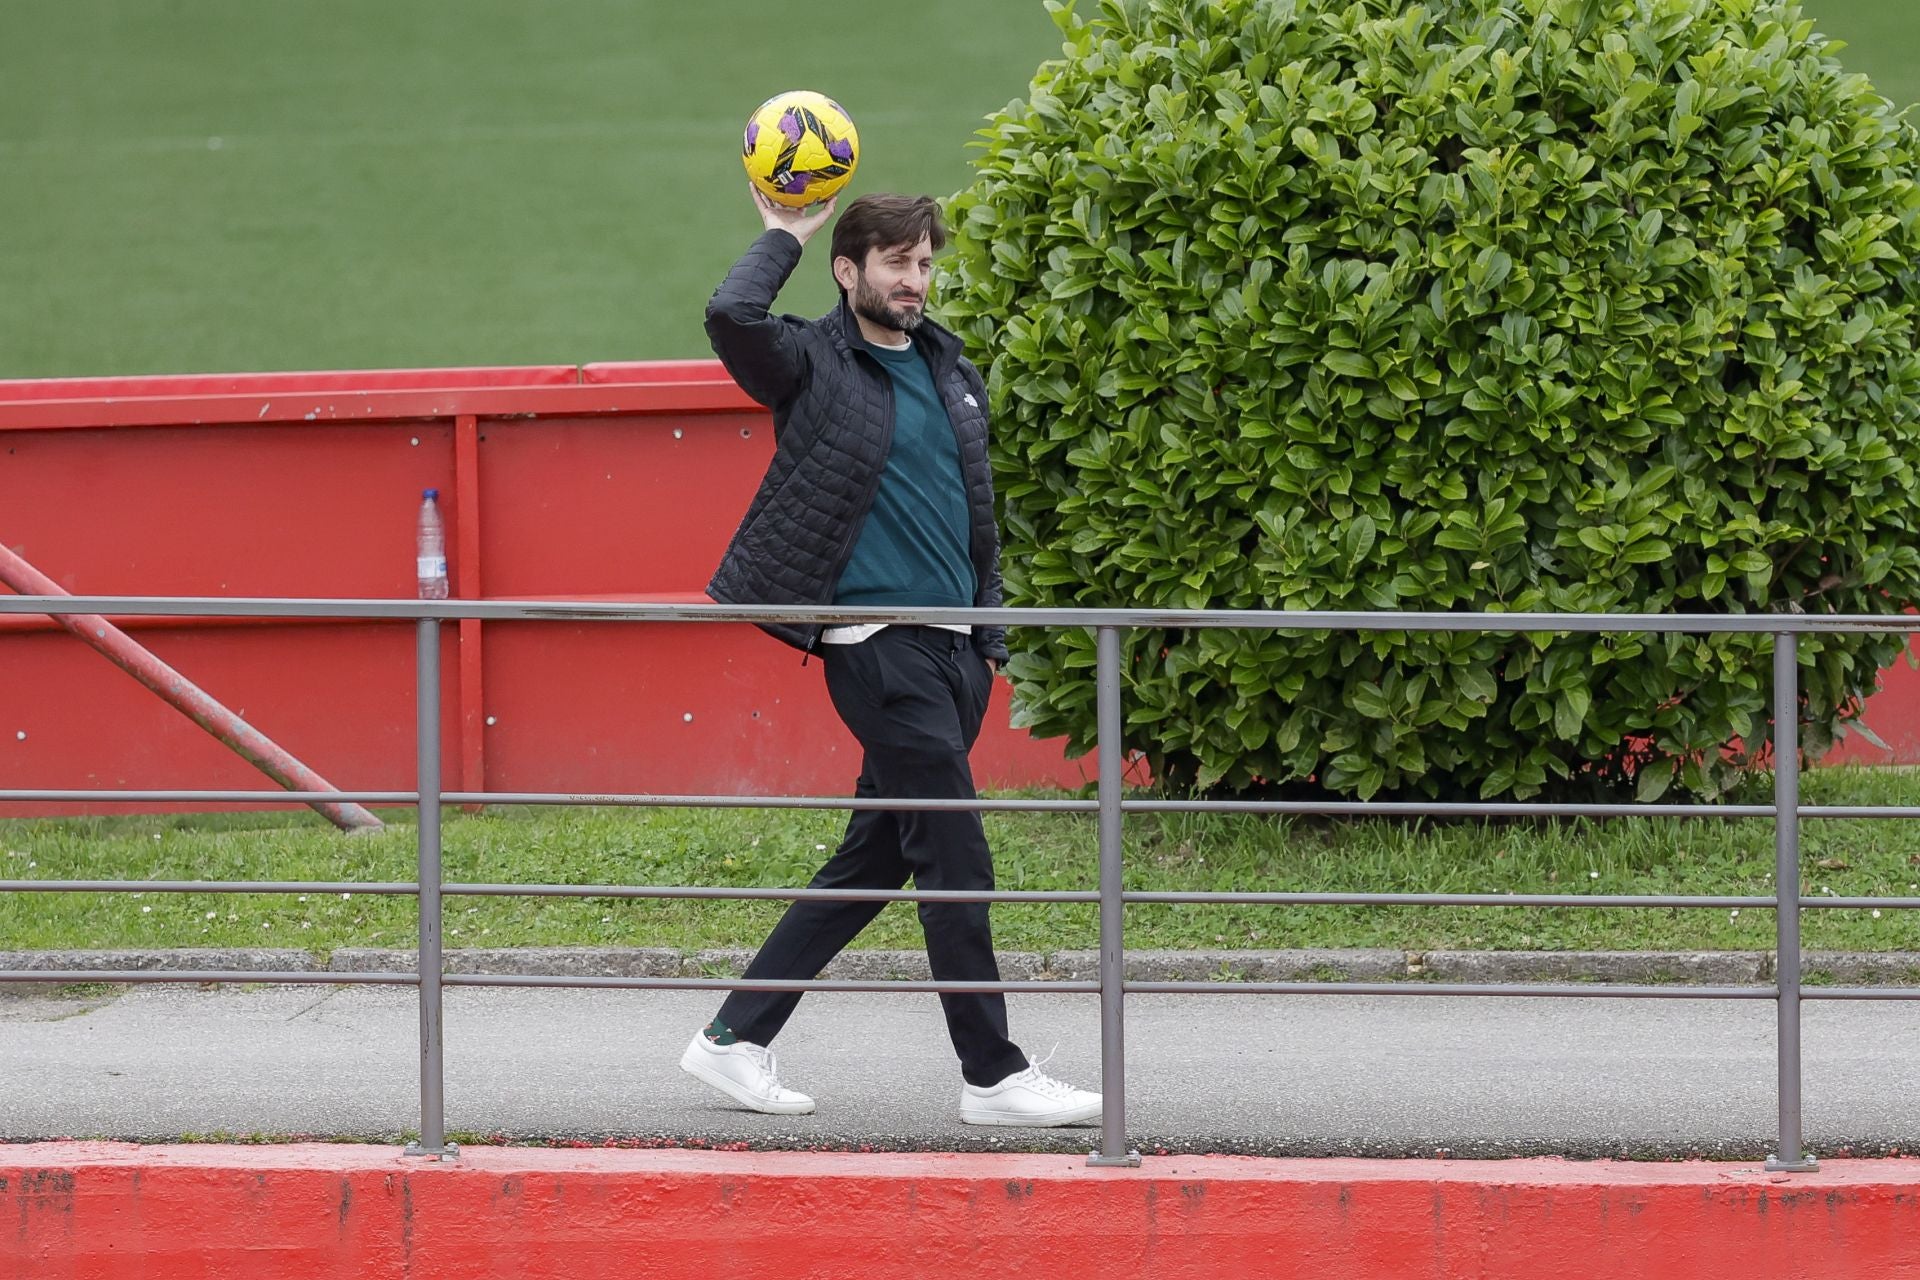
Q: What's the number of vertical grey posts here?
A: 3